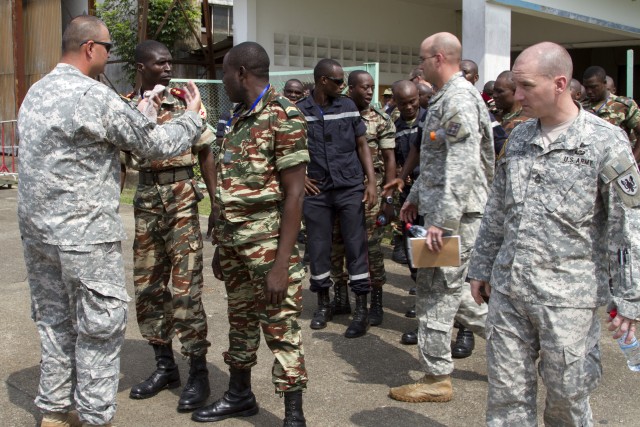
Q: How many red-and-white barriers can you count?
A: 1